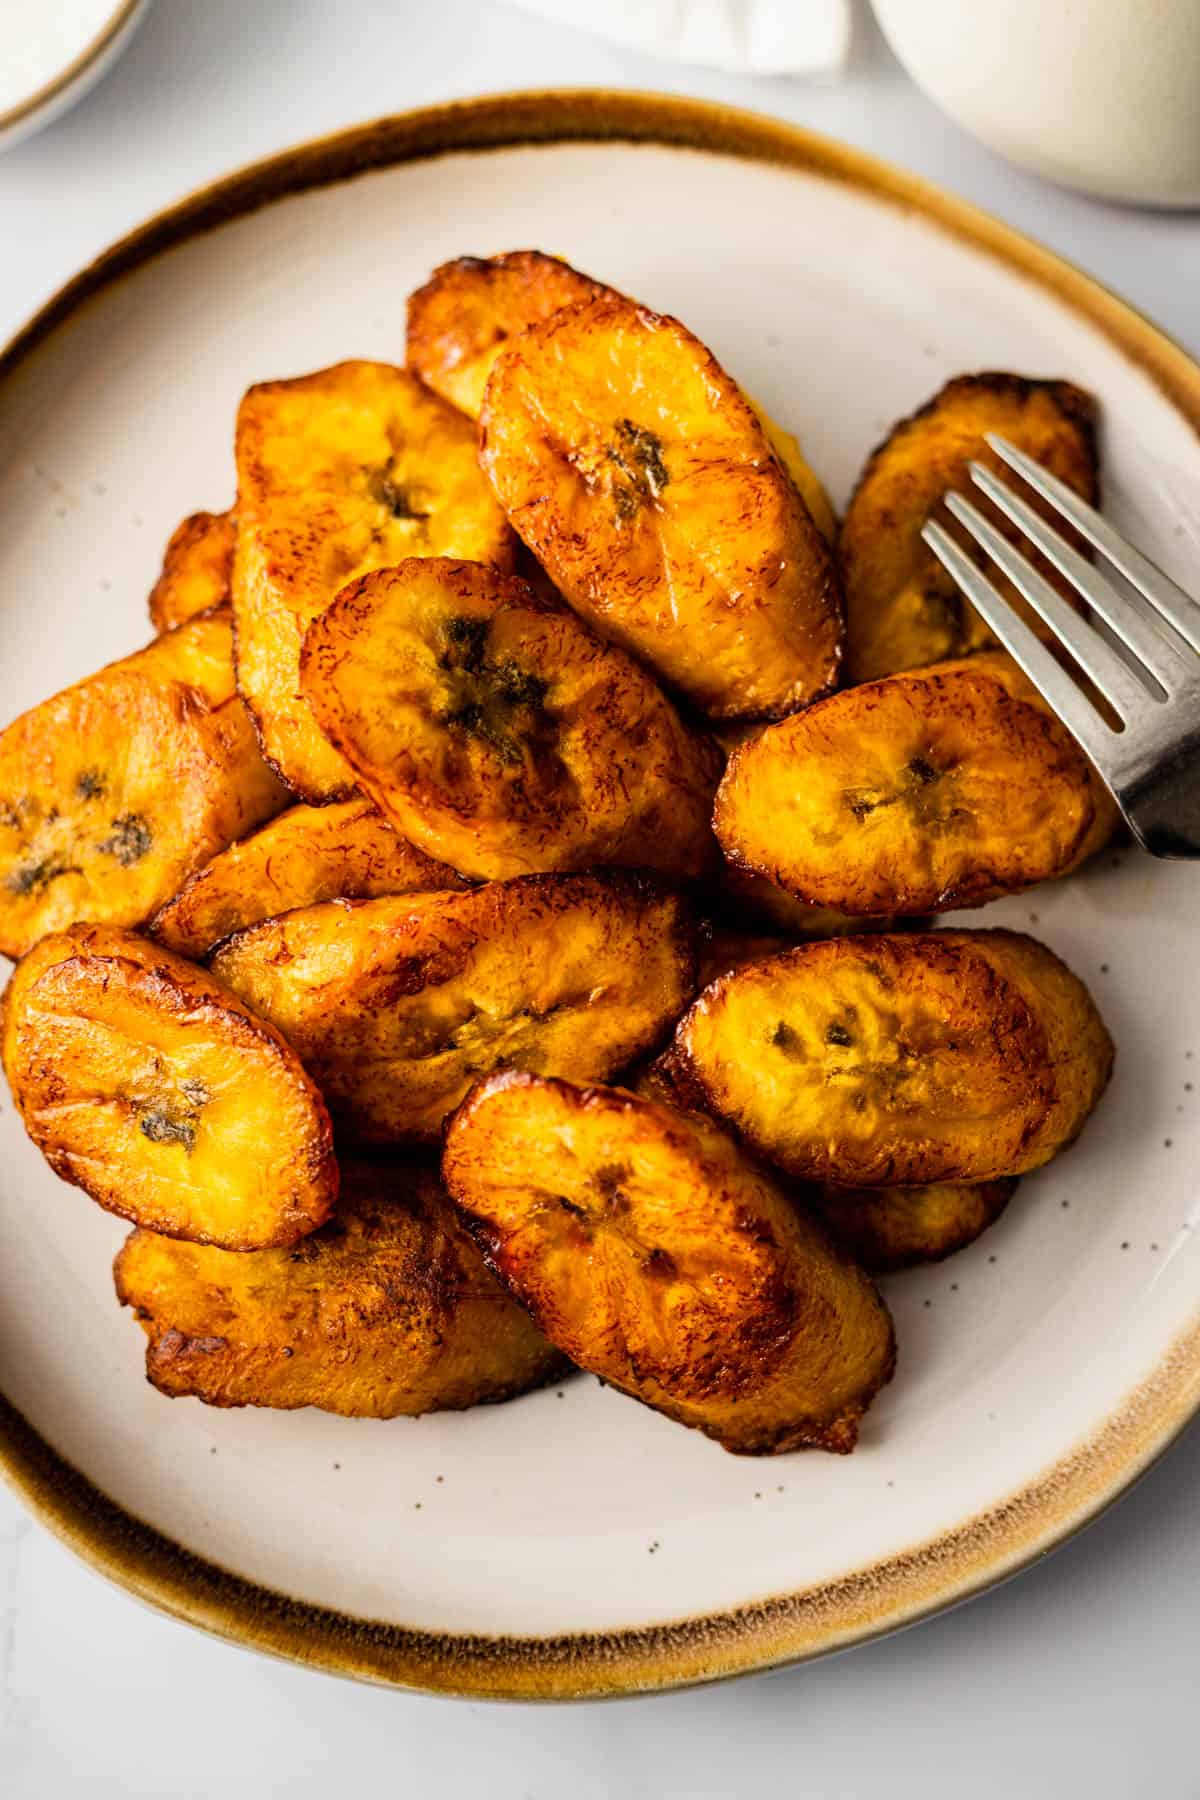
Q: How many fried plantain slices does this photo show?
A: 15